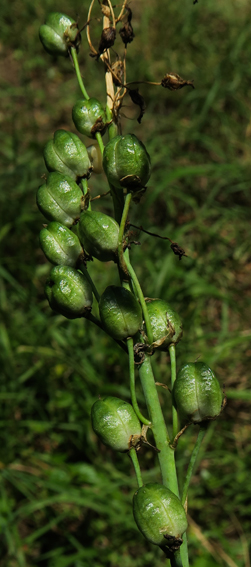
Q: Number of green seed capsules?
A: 13